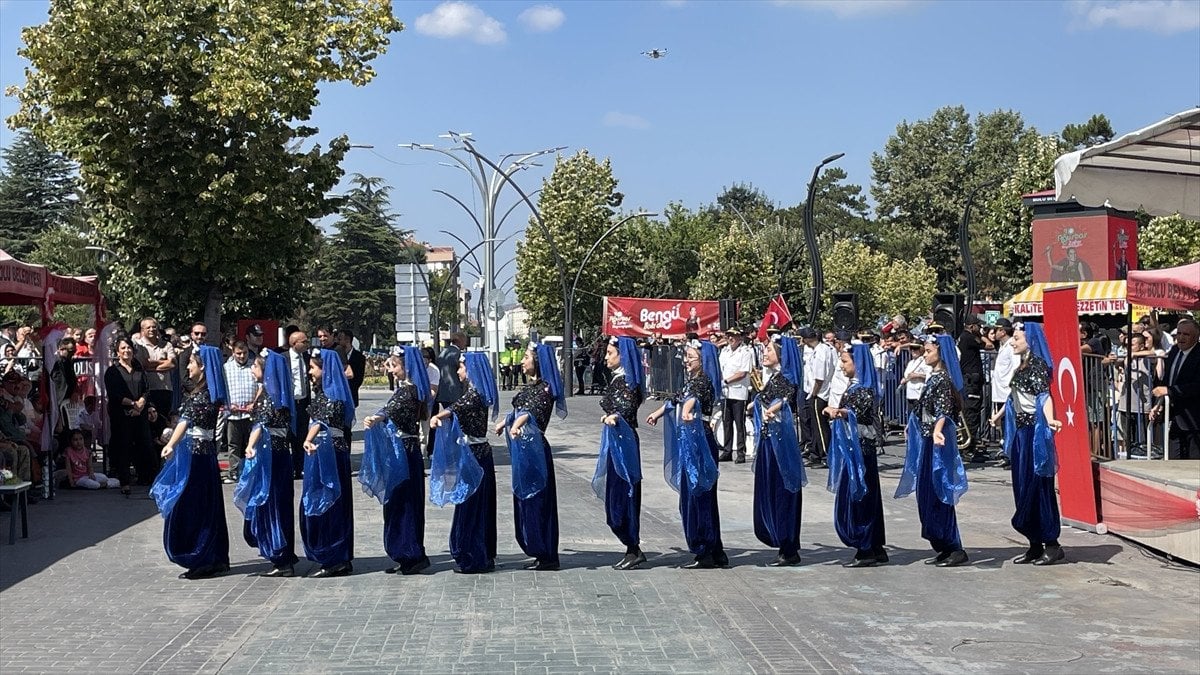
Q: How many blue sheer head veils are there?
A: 12